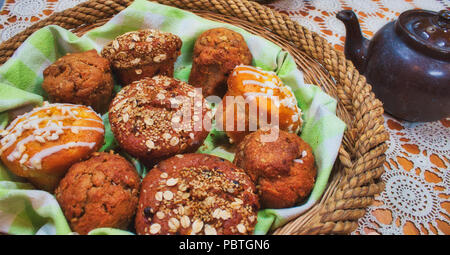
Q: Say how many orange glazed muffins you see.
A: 2